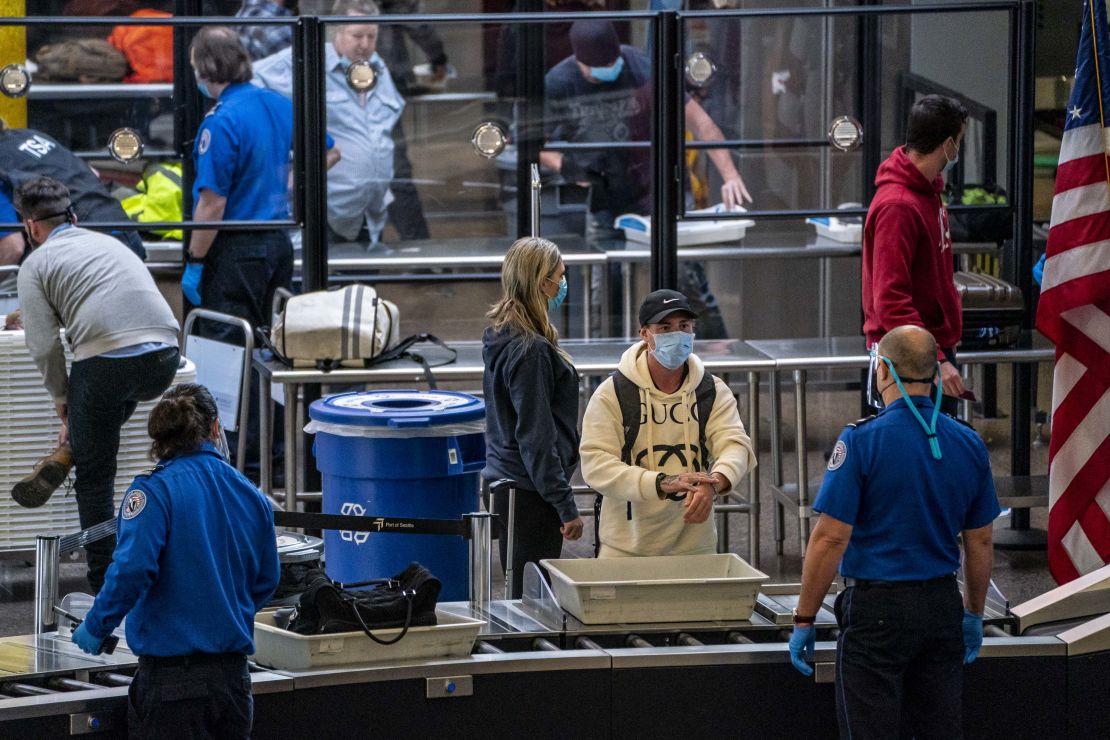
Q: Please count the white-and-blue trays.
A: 2